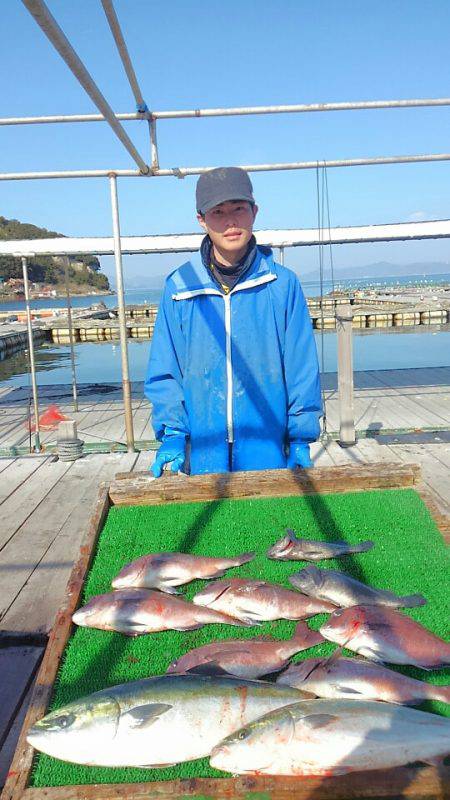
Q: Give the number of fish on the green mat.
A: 10